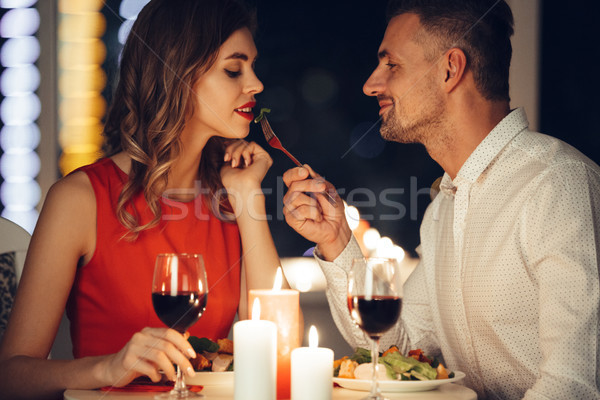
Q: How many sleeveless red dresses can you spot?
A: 1